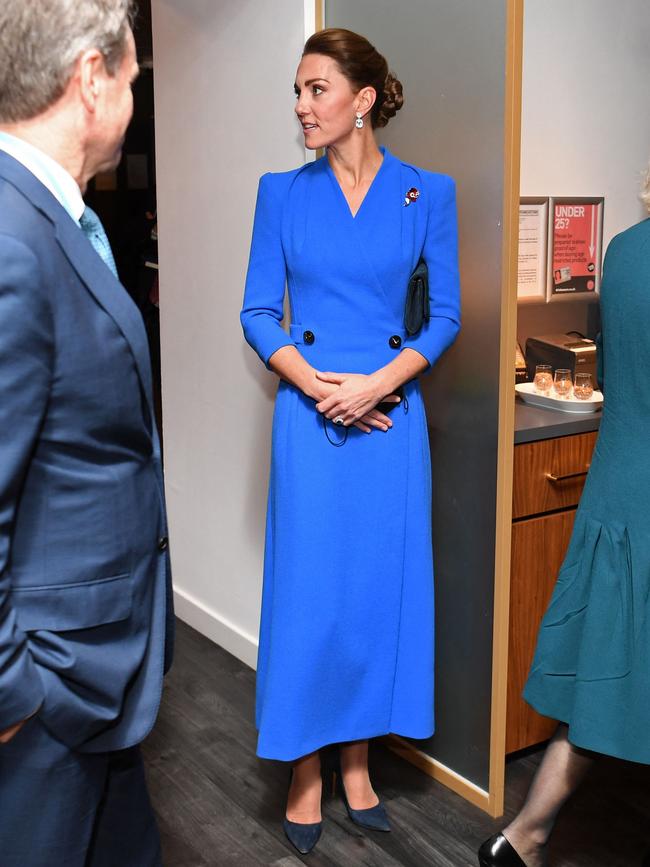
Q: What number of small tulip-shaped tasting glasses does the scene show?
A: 3